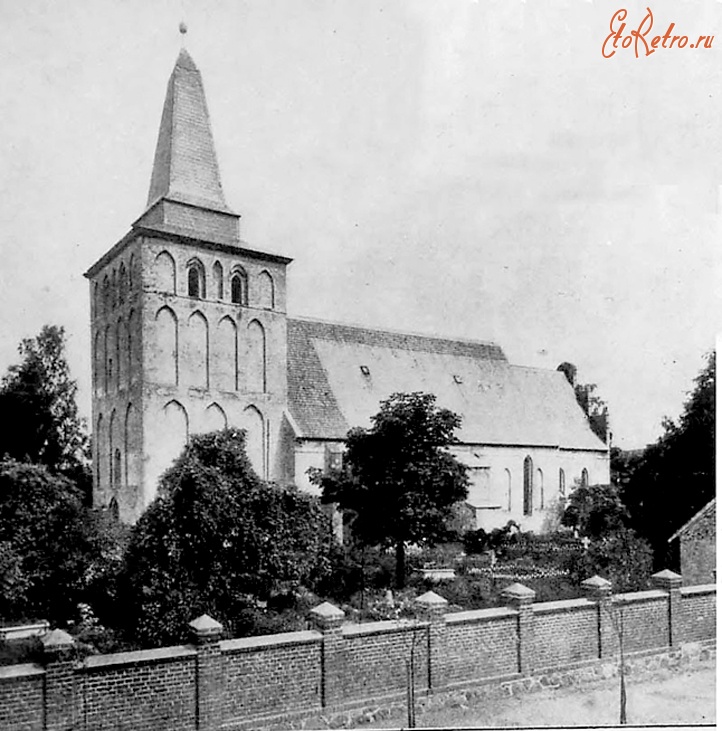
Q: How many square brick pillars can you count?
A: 7